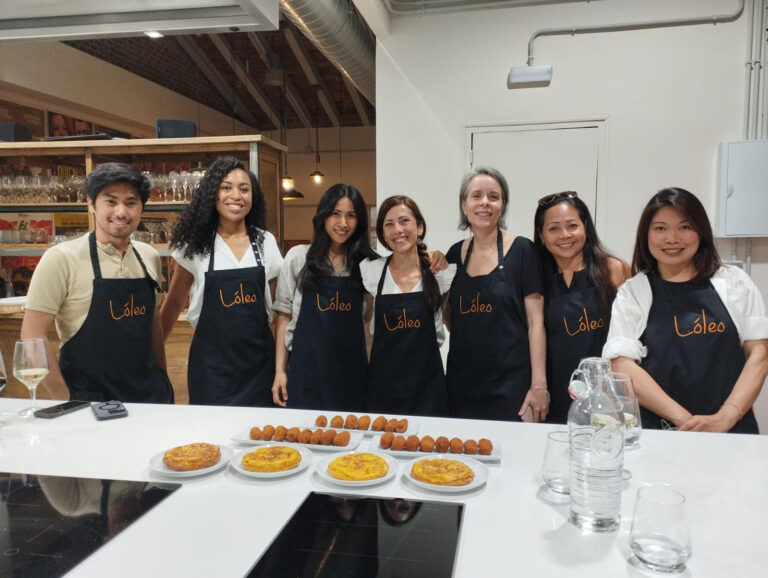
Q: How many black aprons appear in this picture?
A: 7